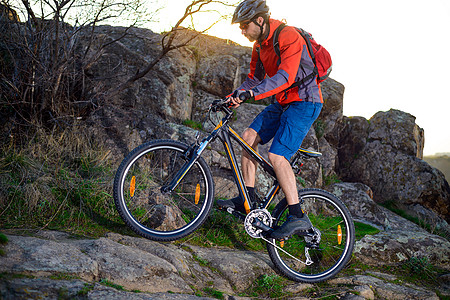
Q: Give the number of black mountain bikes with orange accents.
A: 1